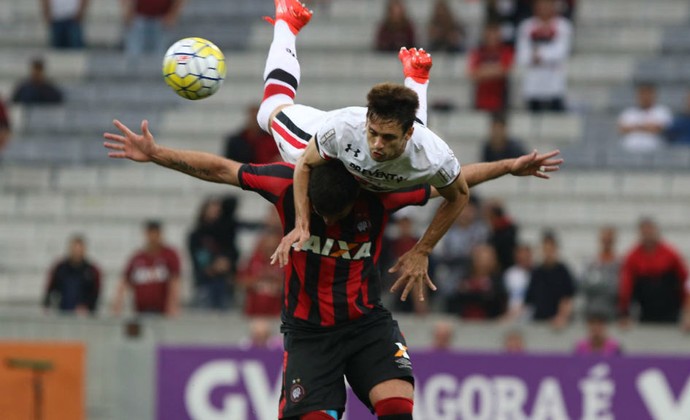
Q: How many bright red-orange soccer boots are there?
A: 2